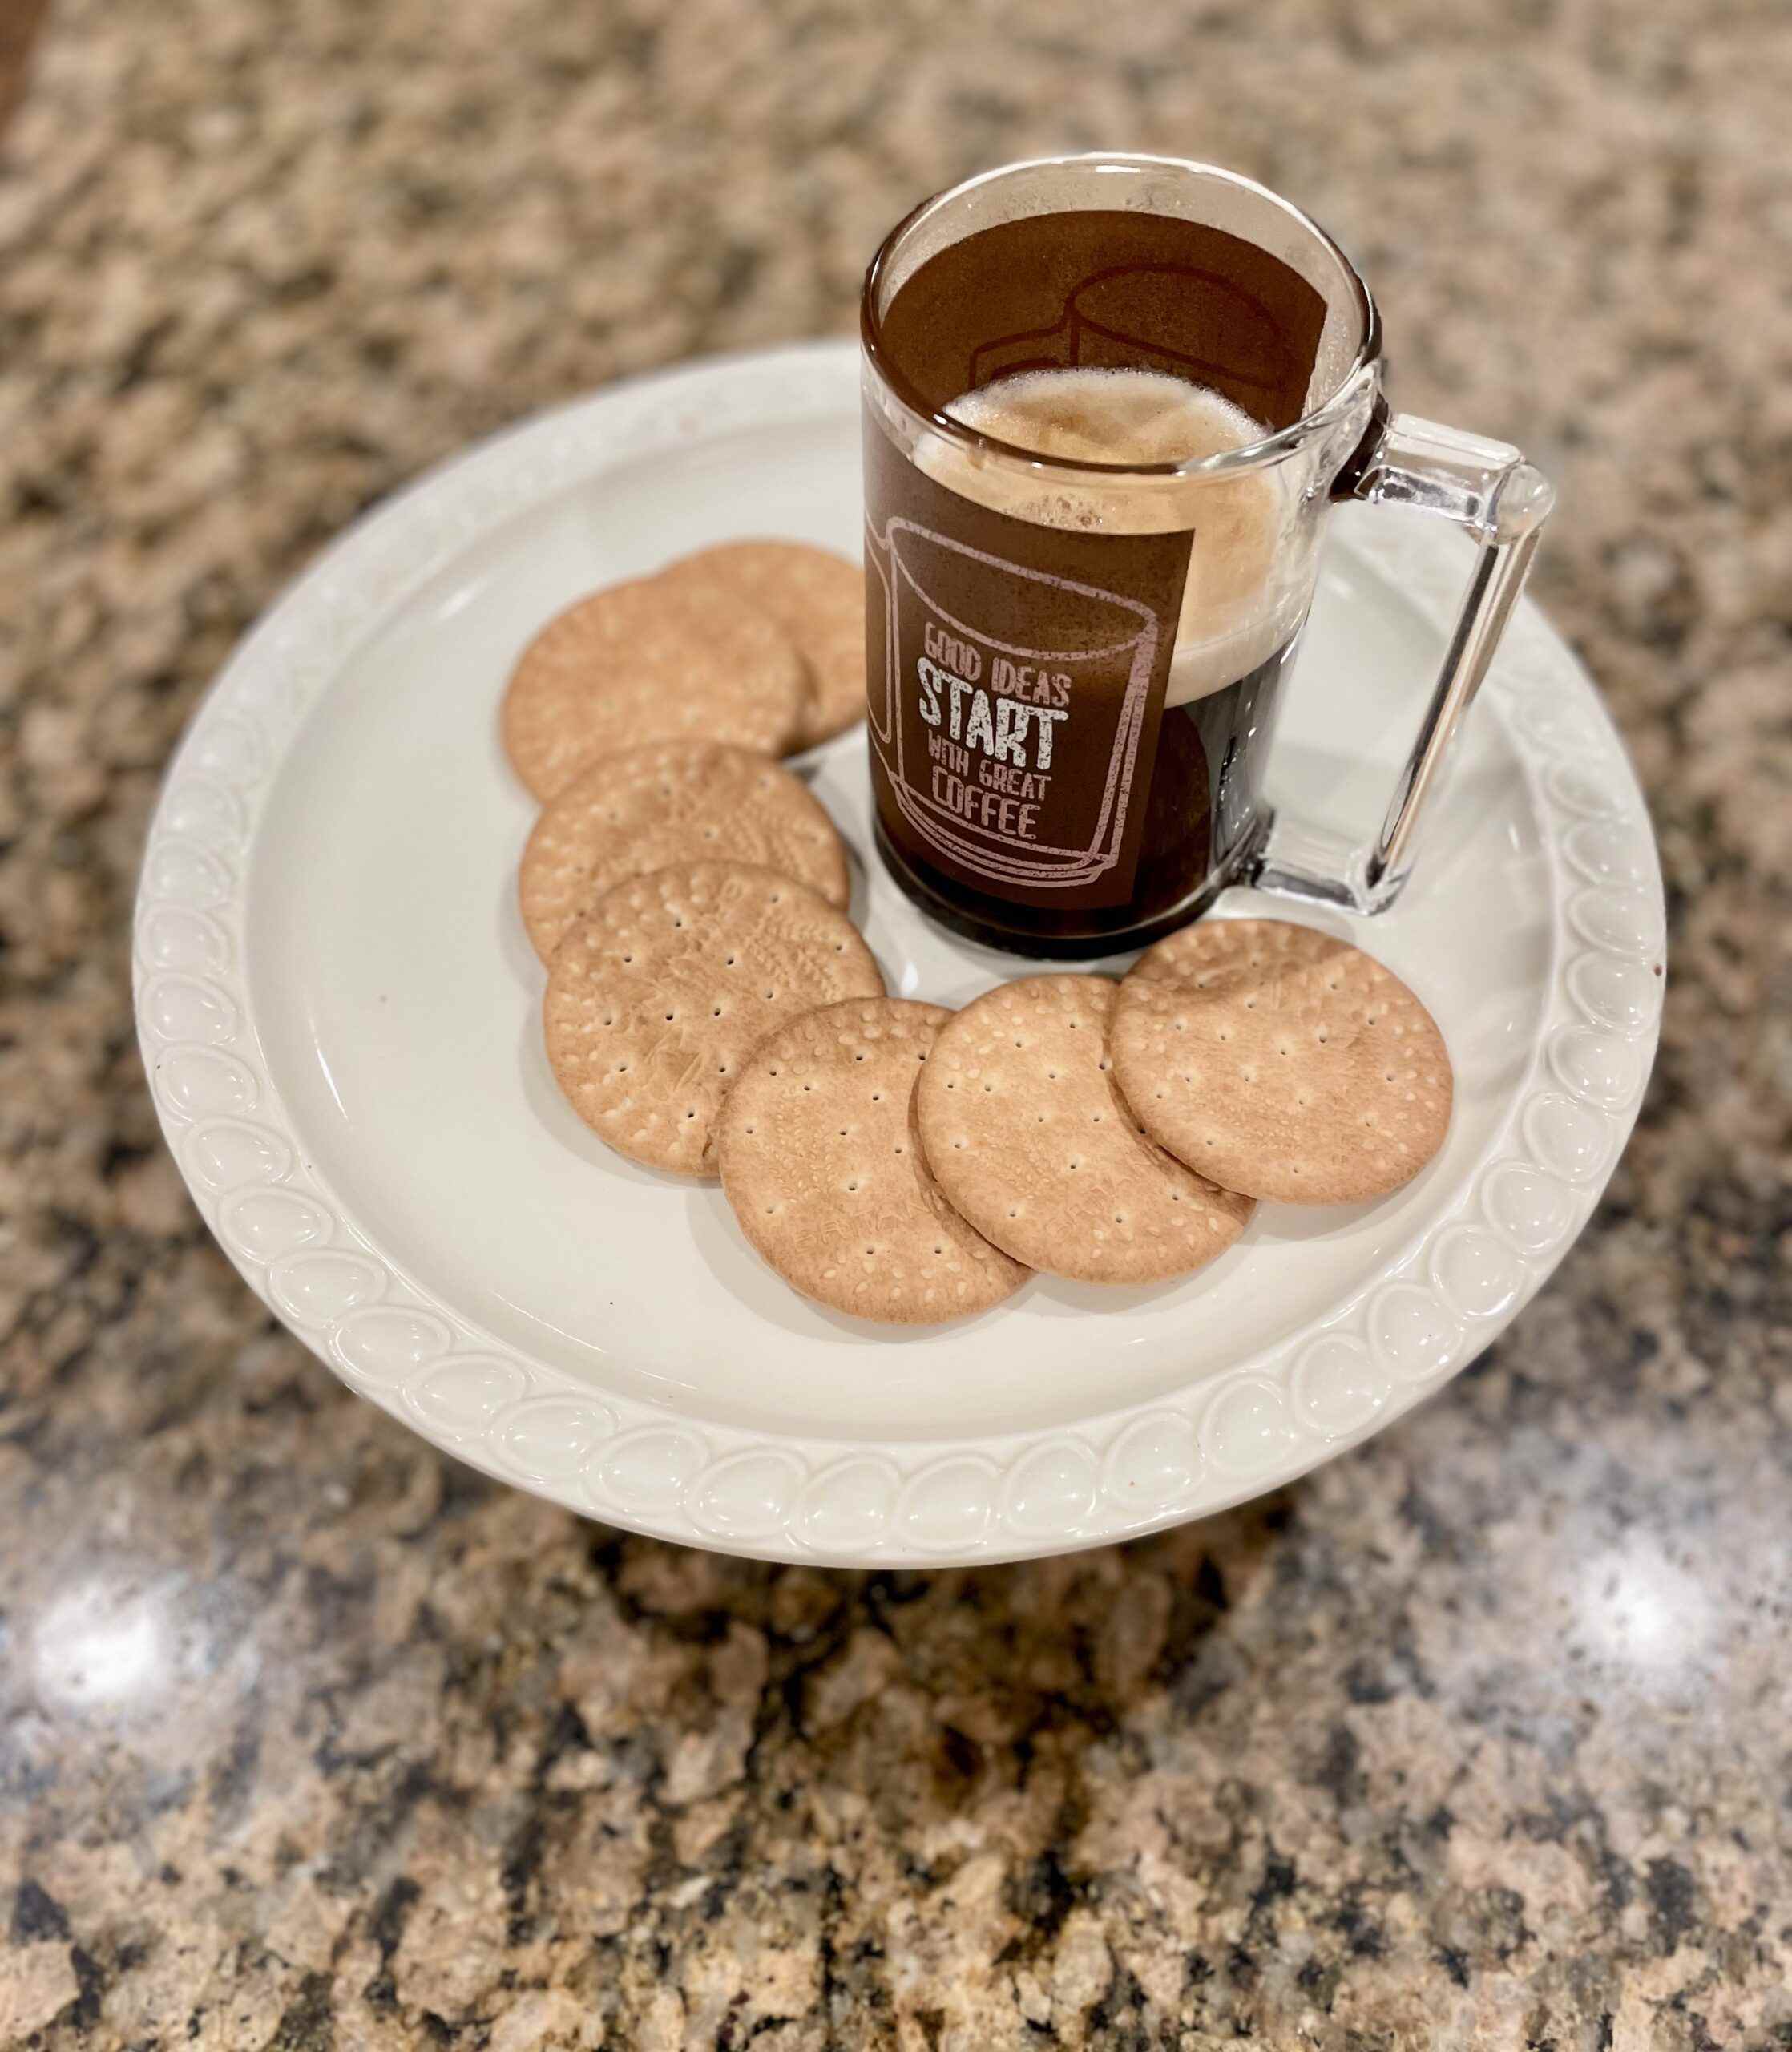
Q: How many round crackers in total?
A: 7